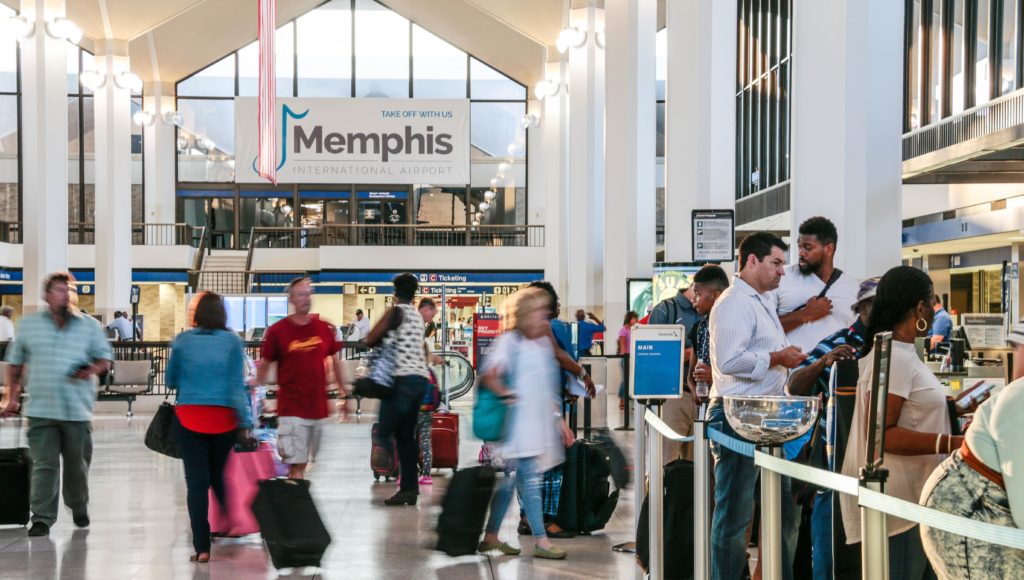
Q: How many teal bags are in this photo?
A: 1